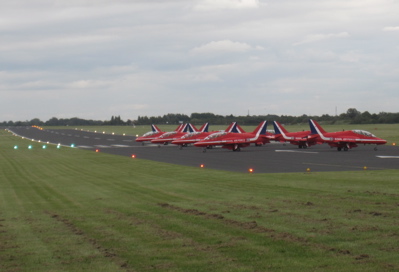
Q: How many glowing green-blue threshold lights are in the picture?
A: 5